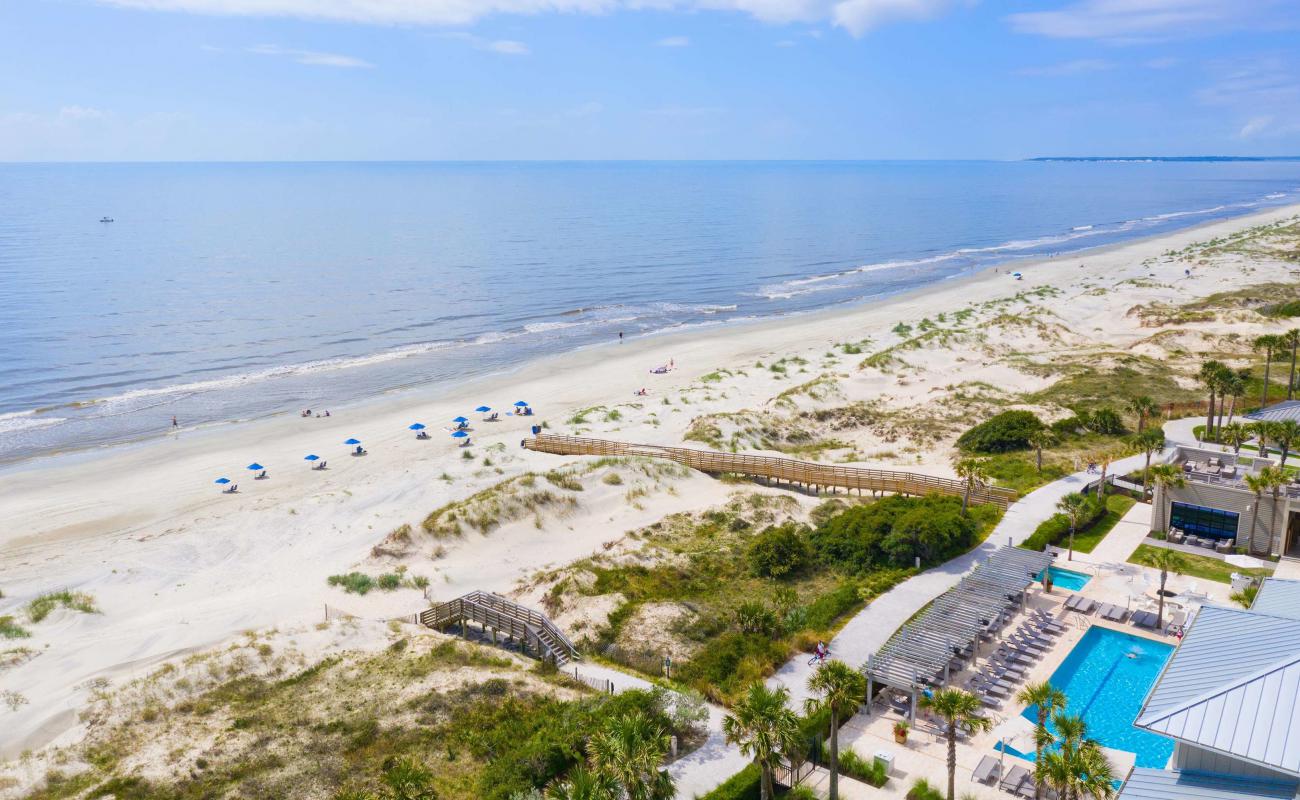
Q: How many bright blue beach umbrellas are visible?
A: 9